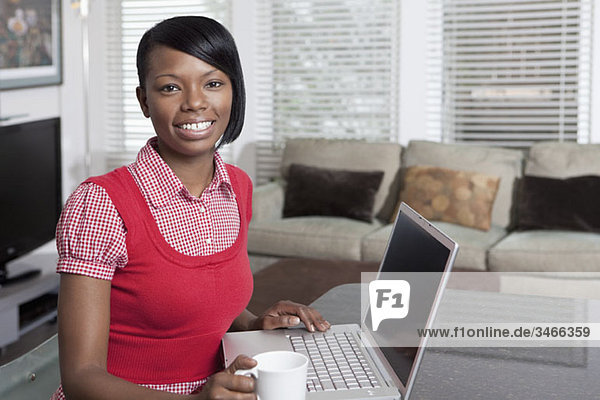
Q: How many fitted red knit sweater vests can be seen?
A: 1